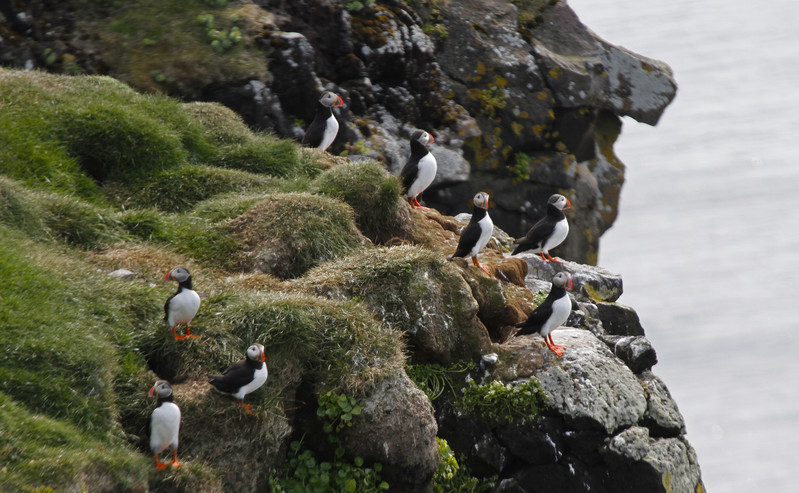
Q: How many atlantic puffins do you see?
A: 8